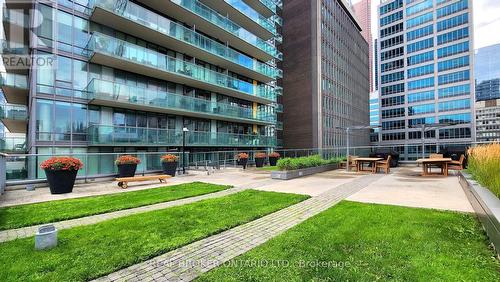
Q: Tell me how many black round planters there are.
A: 6